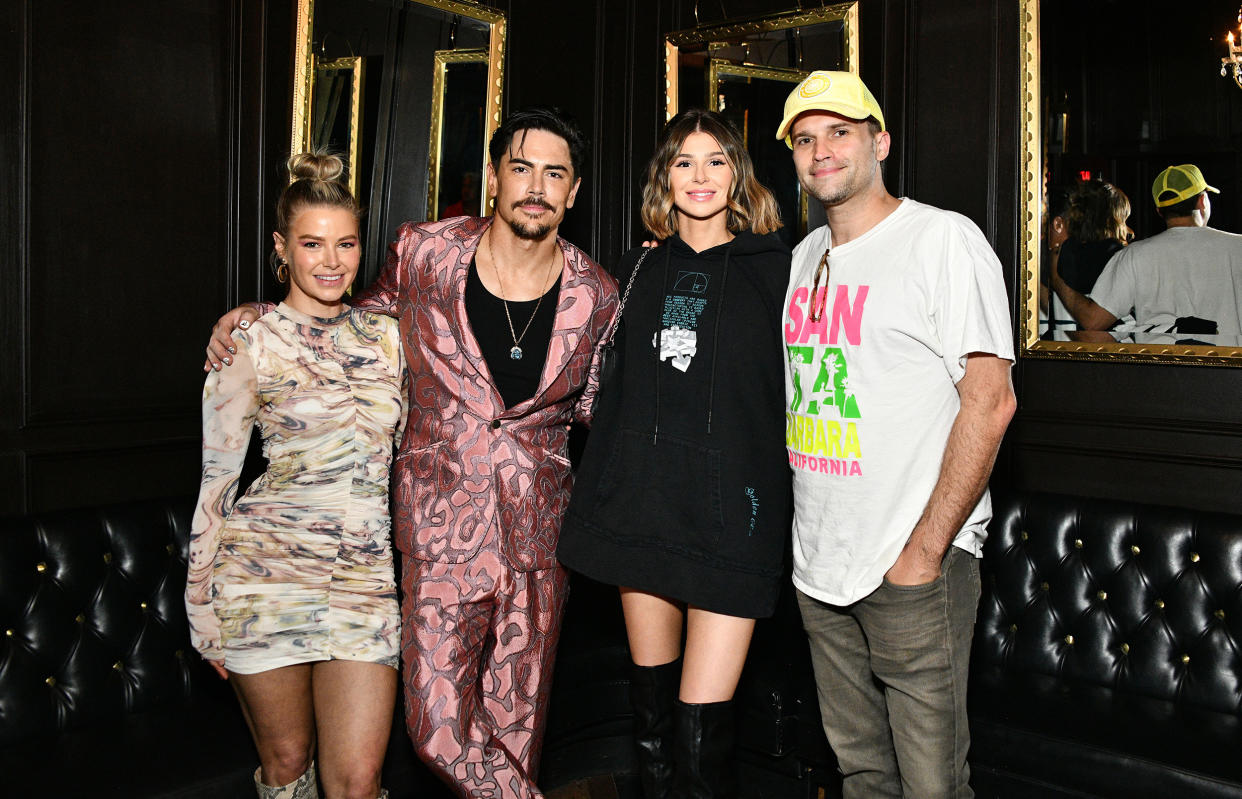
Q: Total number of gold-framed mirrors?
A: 3